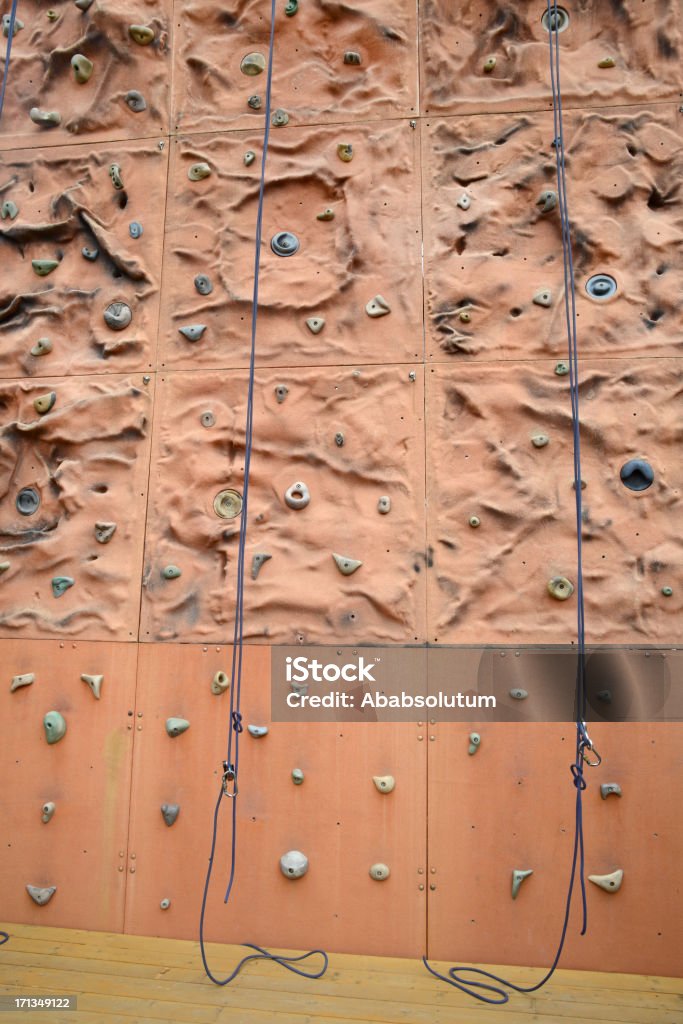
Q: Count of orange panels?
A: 12